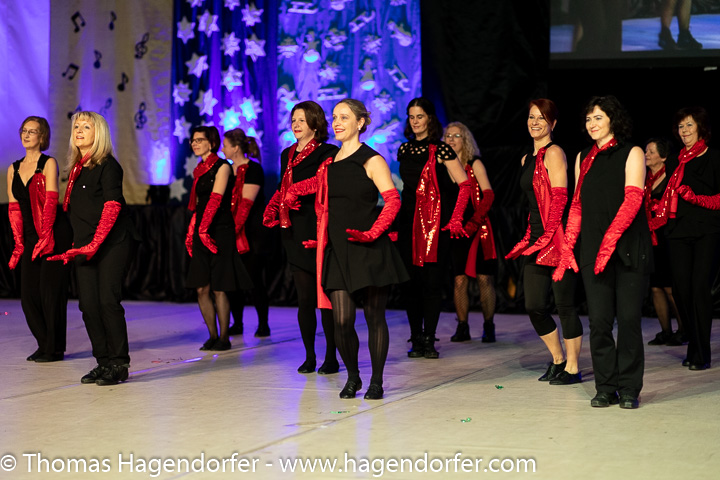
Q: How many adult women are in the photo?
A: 12